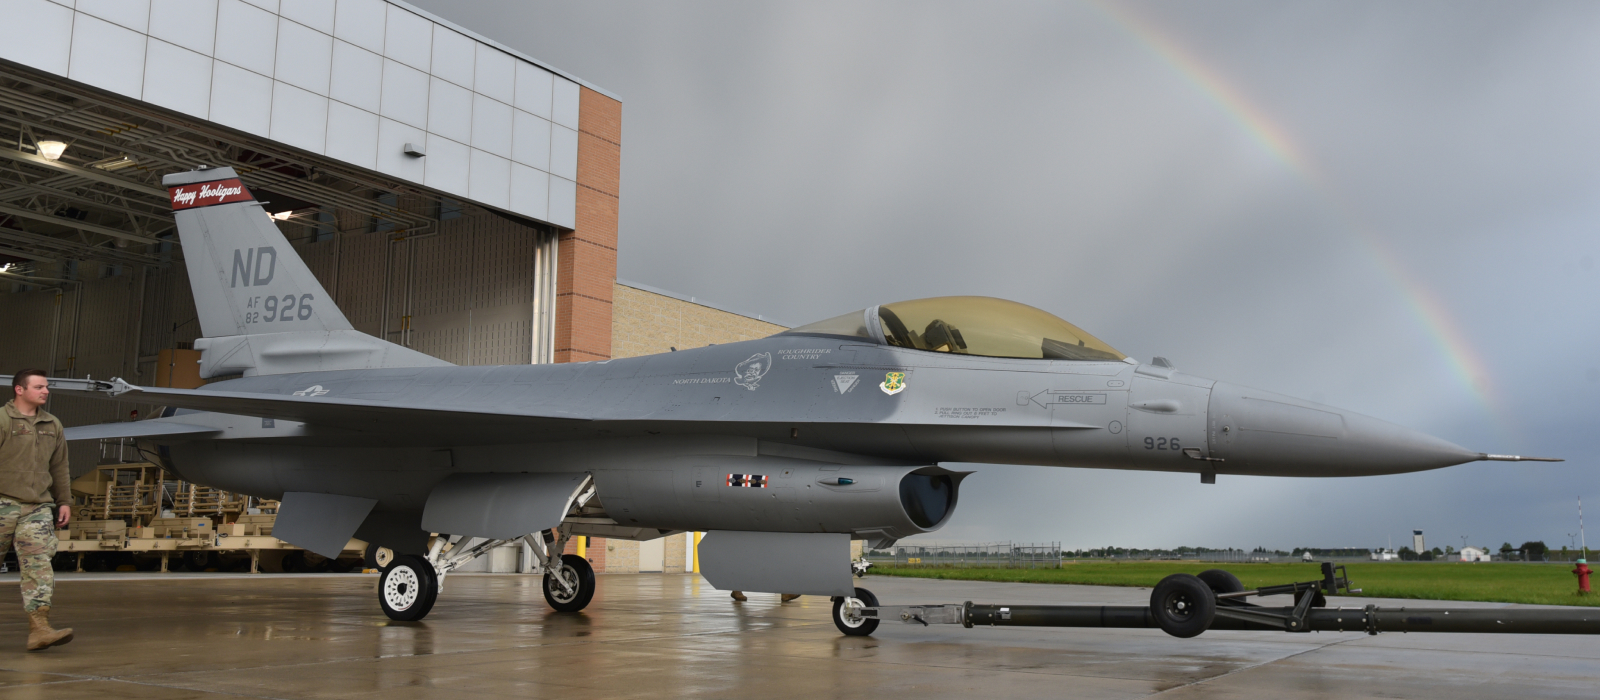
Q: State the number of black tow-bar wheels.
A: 2